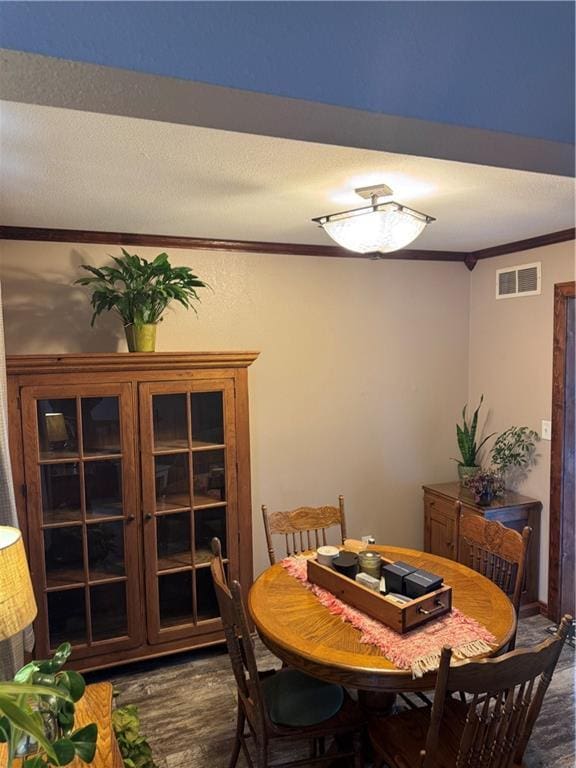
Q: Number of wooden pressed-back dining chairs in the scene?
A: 4